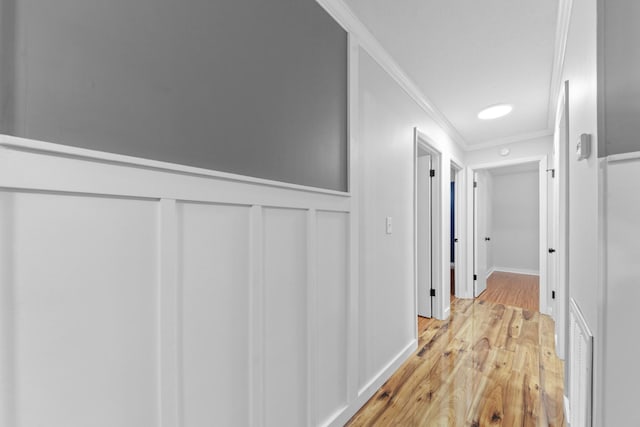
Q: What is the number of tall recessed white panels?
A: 4